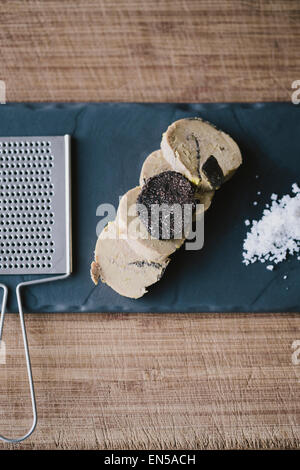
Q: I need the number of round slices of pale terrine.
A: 4